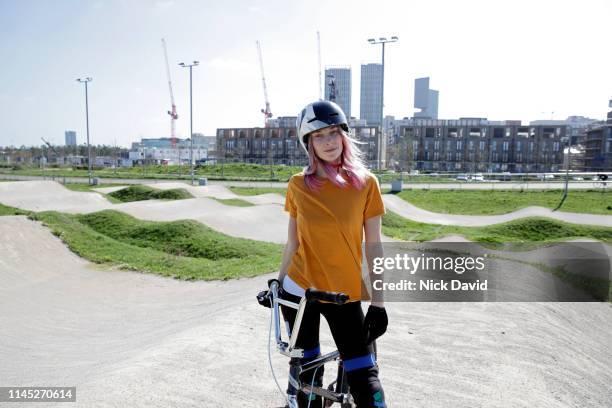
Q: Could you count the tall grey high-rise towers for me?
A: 3